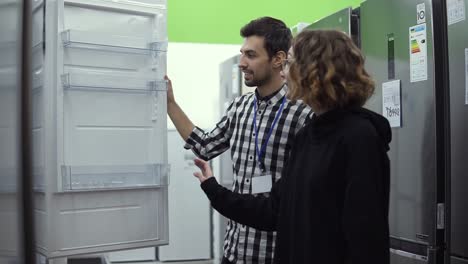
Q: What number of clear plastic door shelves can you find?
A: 3